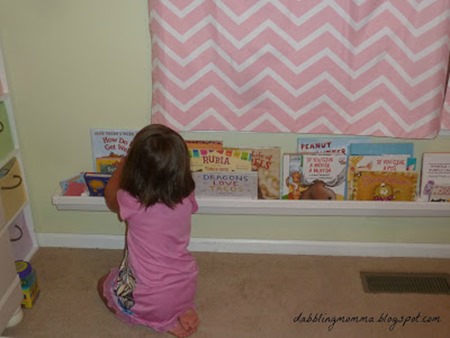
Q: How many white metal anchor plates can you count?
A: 0